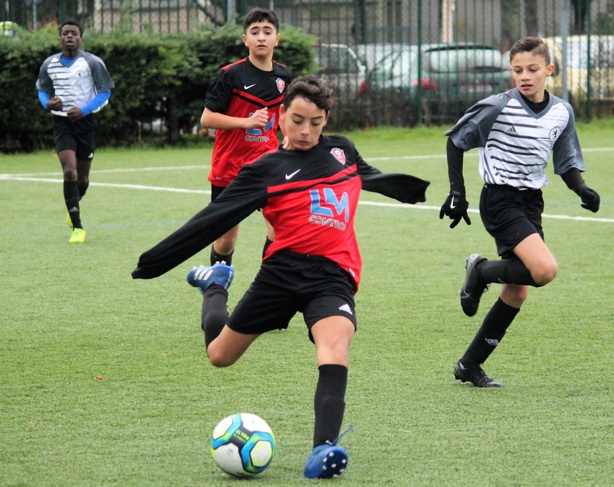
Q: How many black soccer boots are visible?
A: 2